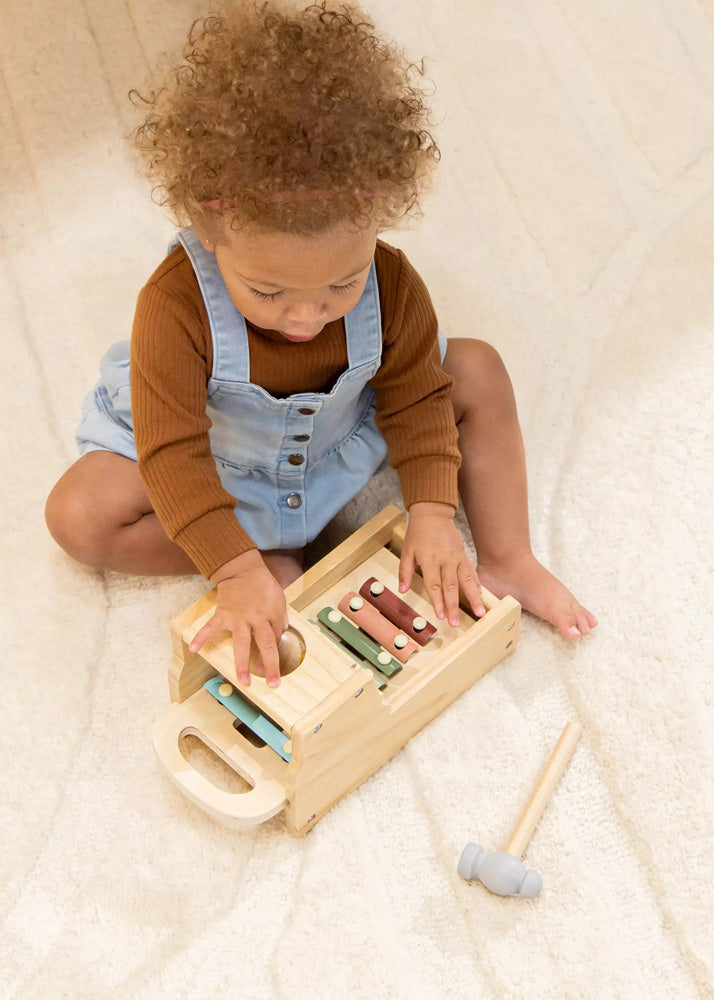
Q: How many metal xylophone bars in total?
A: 5